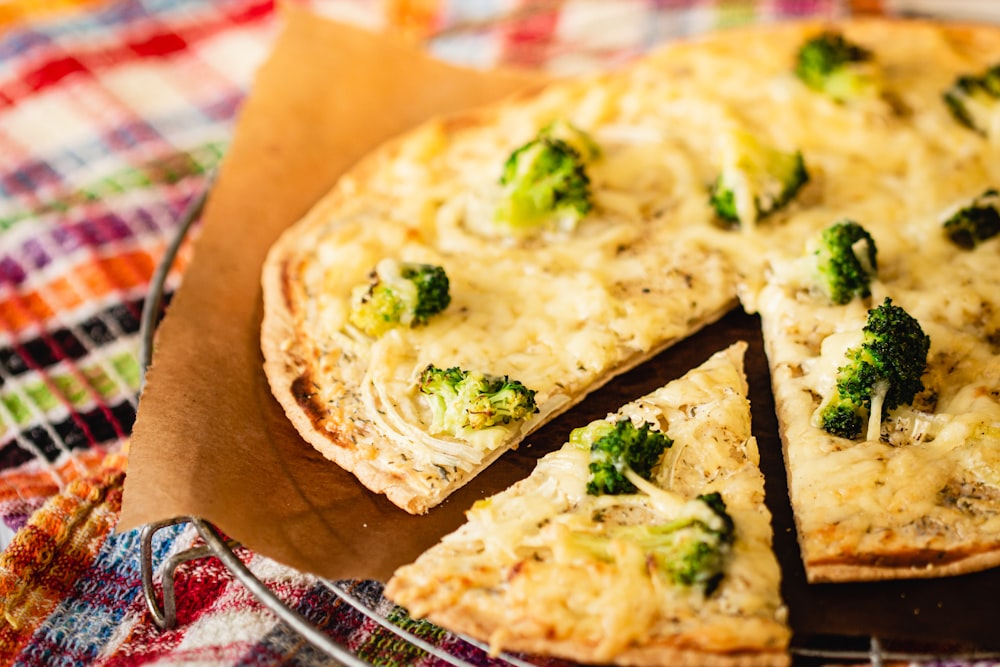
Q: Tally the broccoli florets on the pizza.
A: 11